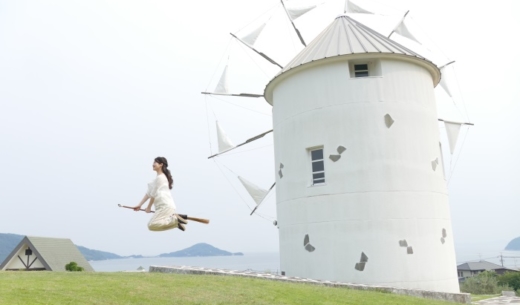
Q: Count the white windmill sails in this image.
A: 9